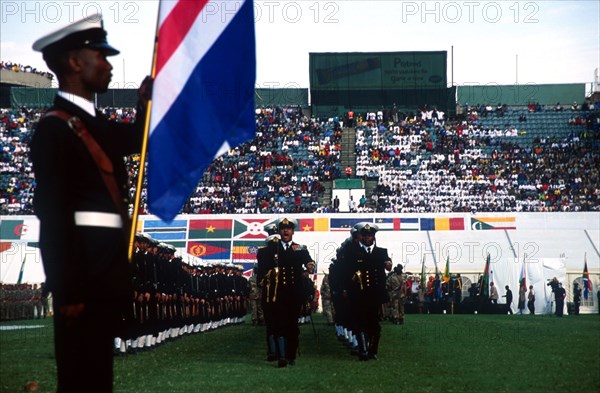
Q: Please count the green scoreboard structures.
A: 1